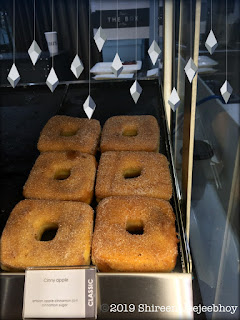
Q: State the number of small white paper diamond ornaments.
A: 13